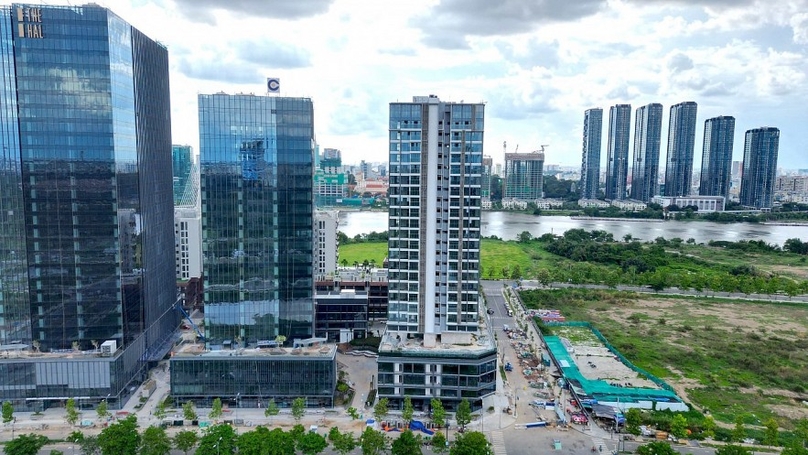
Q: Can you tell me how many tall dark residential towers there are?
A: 6